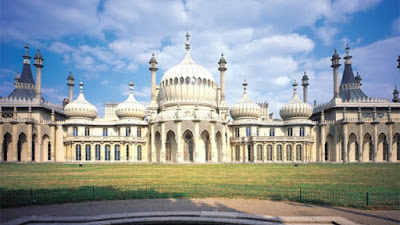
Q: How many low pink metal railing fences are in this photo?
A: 0